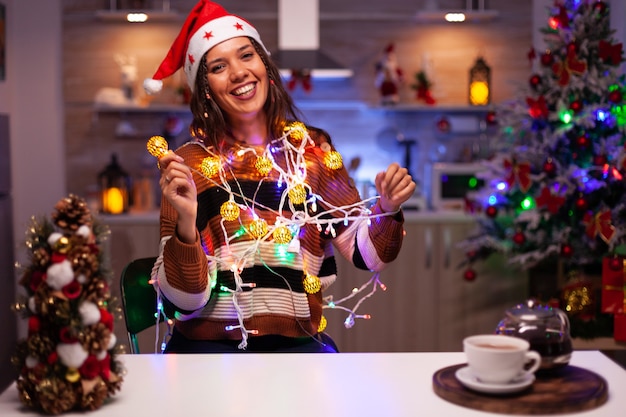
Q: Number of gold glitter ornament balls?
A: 11